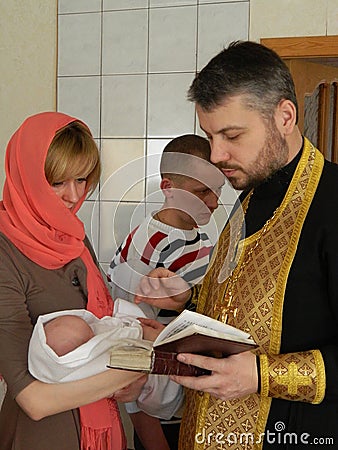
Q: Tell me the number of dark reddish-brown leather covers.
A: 1